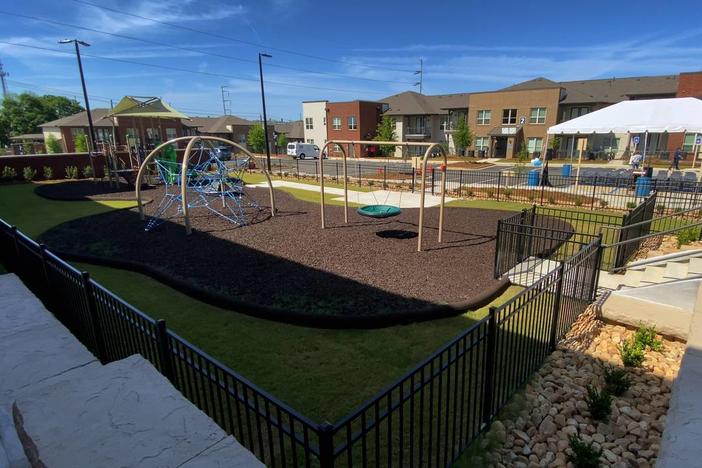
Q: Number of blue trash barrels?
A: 3